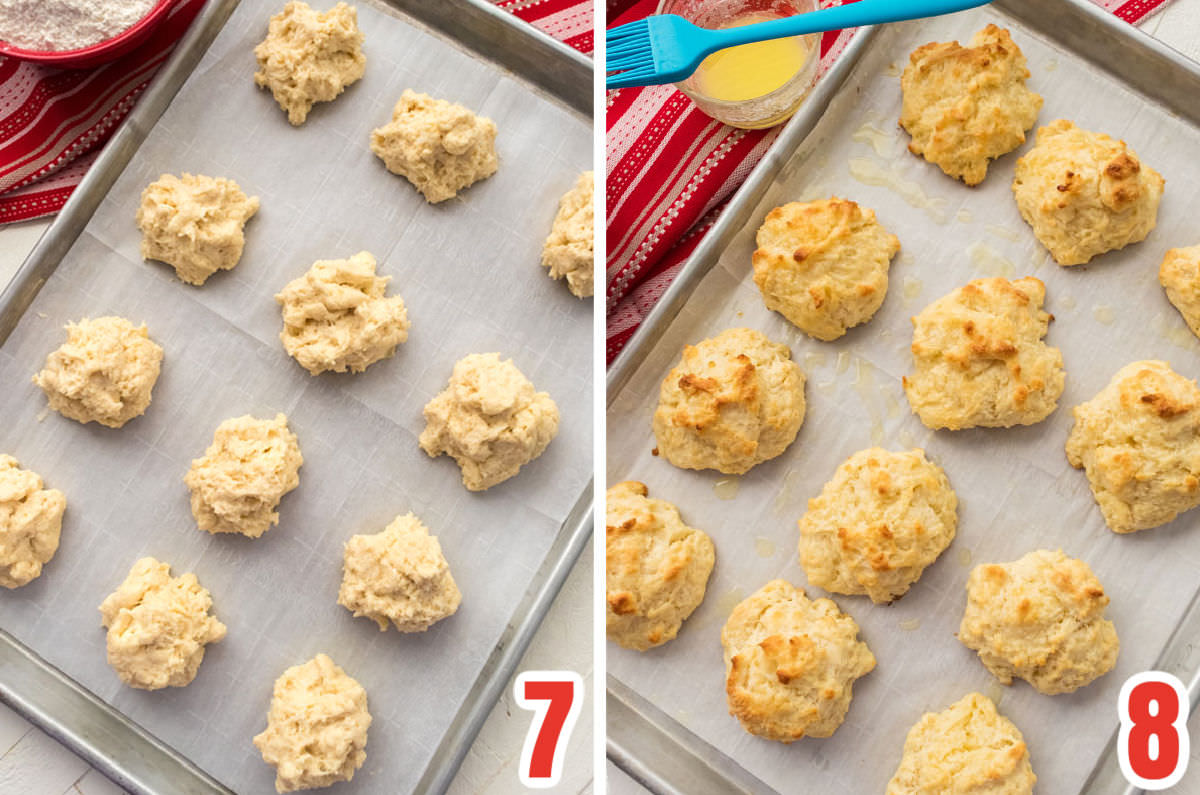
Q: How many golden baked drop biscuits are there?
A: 12